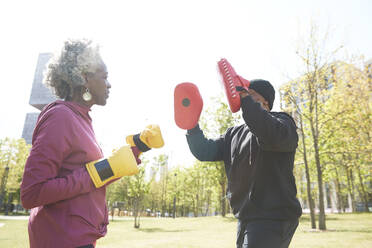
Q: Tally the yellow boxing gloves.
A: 2